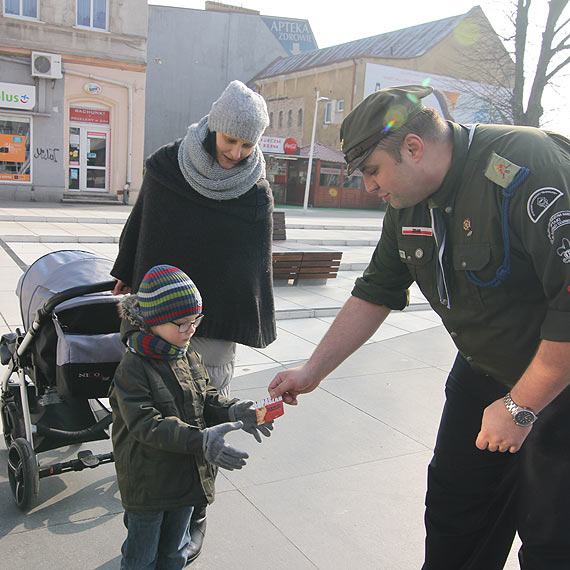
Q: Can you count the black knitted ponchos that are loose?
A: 1